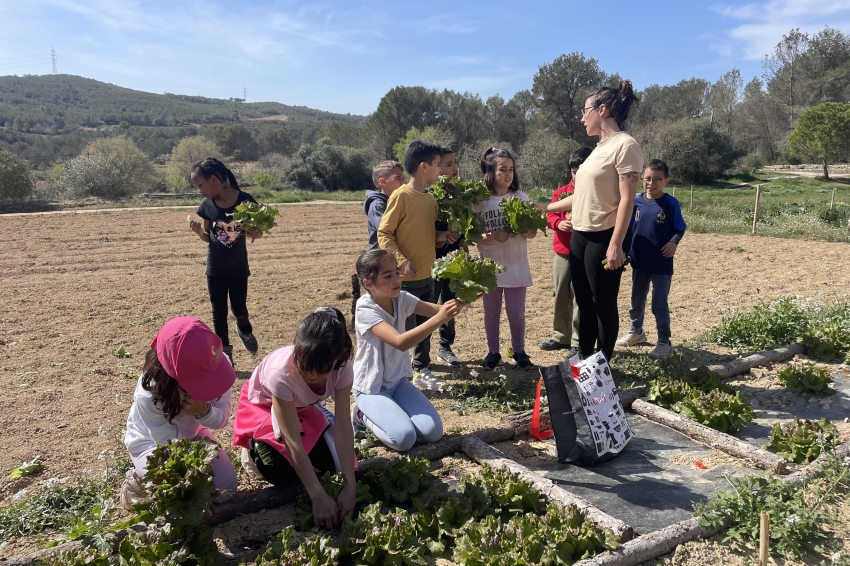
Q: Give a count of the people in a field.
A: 11